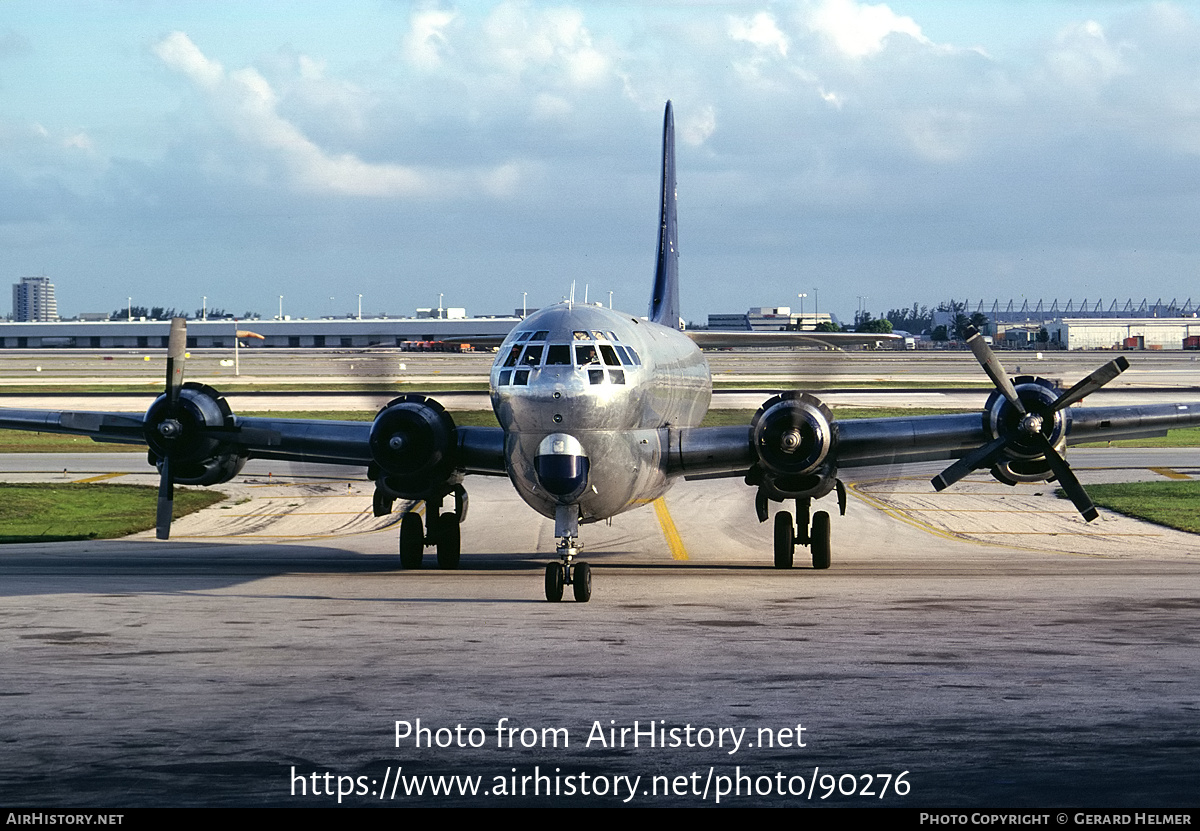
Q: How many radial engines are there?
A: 4